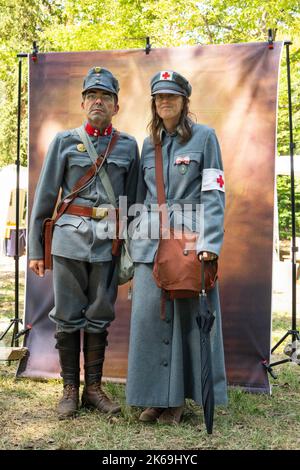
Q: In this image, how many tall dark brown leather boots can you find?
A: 2